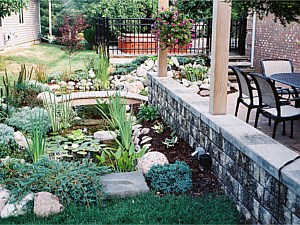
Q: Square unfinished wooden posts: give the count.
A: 2